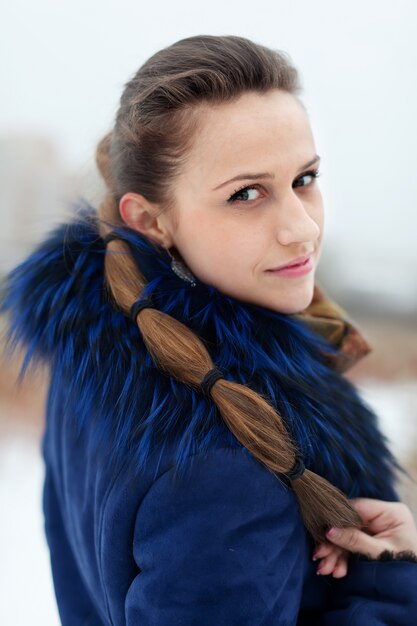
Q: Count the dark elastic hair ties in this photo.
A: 4